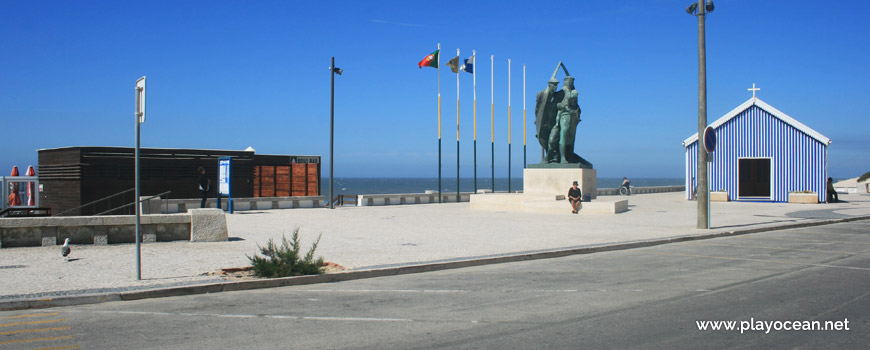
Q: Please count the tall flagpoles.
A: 6